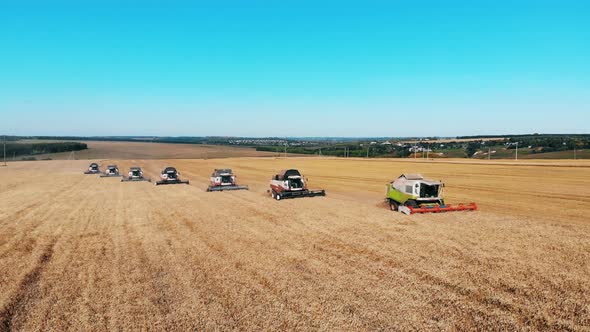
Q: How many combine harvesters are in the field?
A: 7